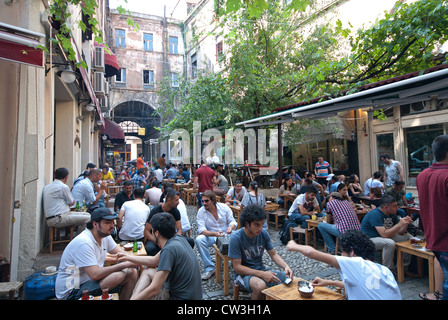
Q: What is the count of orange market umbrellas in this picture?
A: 0